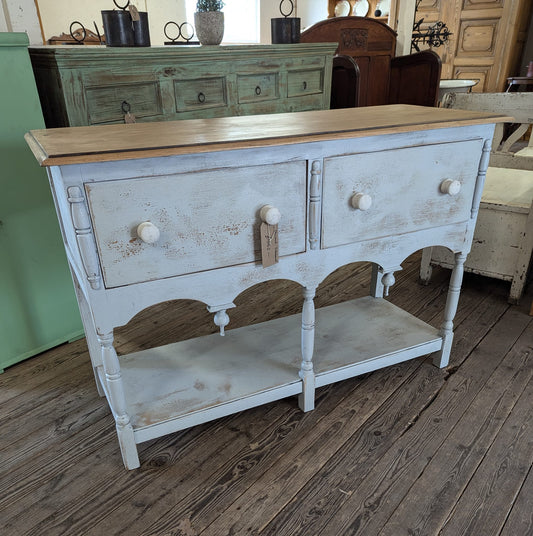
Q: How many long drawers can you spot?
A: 2